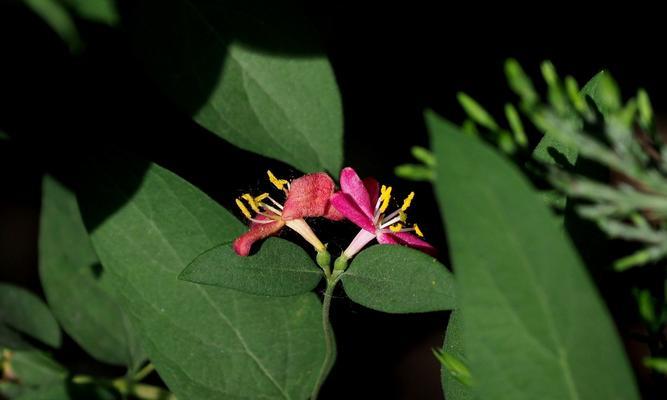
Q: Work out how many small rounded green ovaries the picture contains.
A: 2